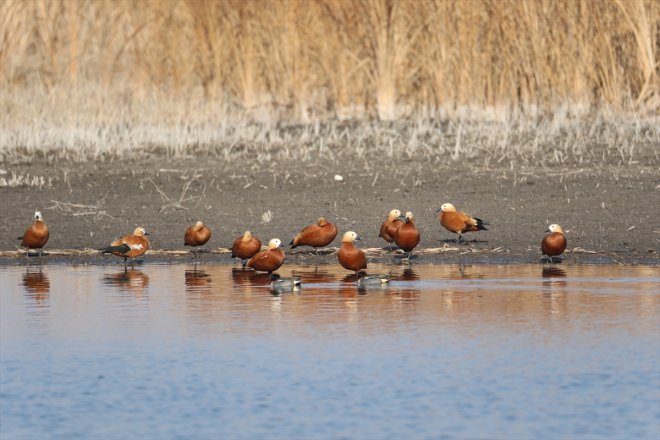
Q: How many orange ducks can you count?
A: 11